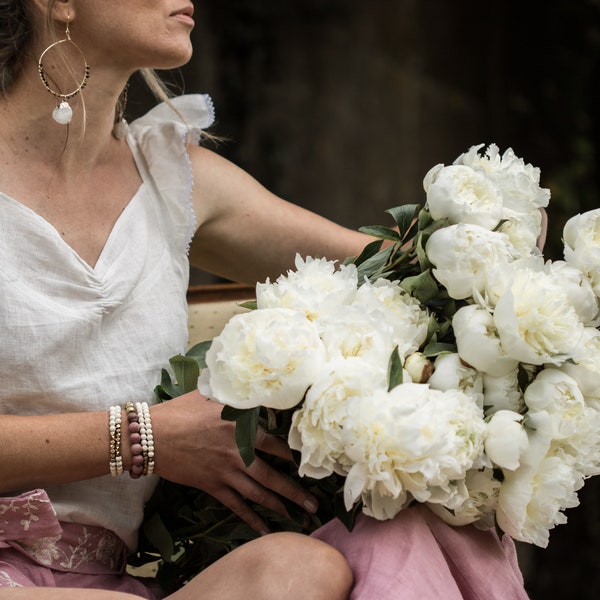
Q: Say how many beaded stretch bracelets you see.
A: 5